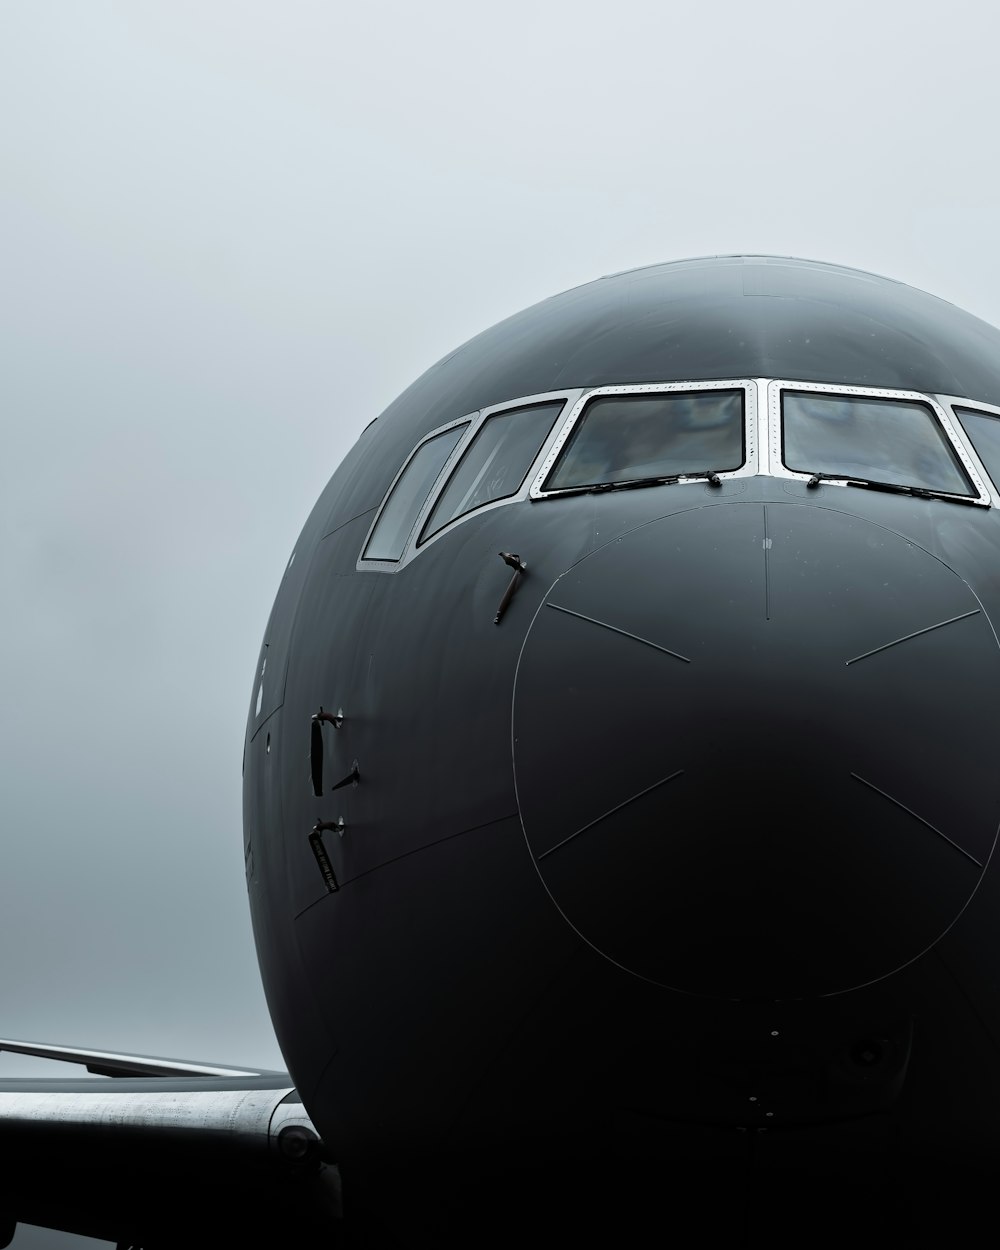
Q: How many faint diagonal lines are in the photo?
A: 4